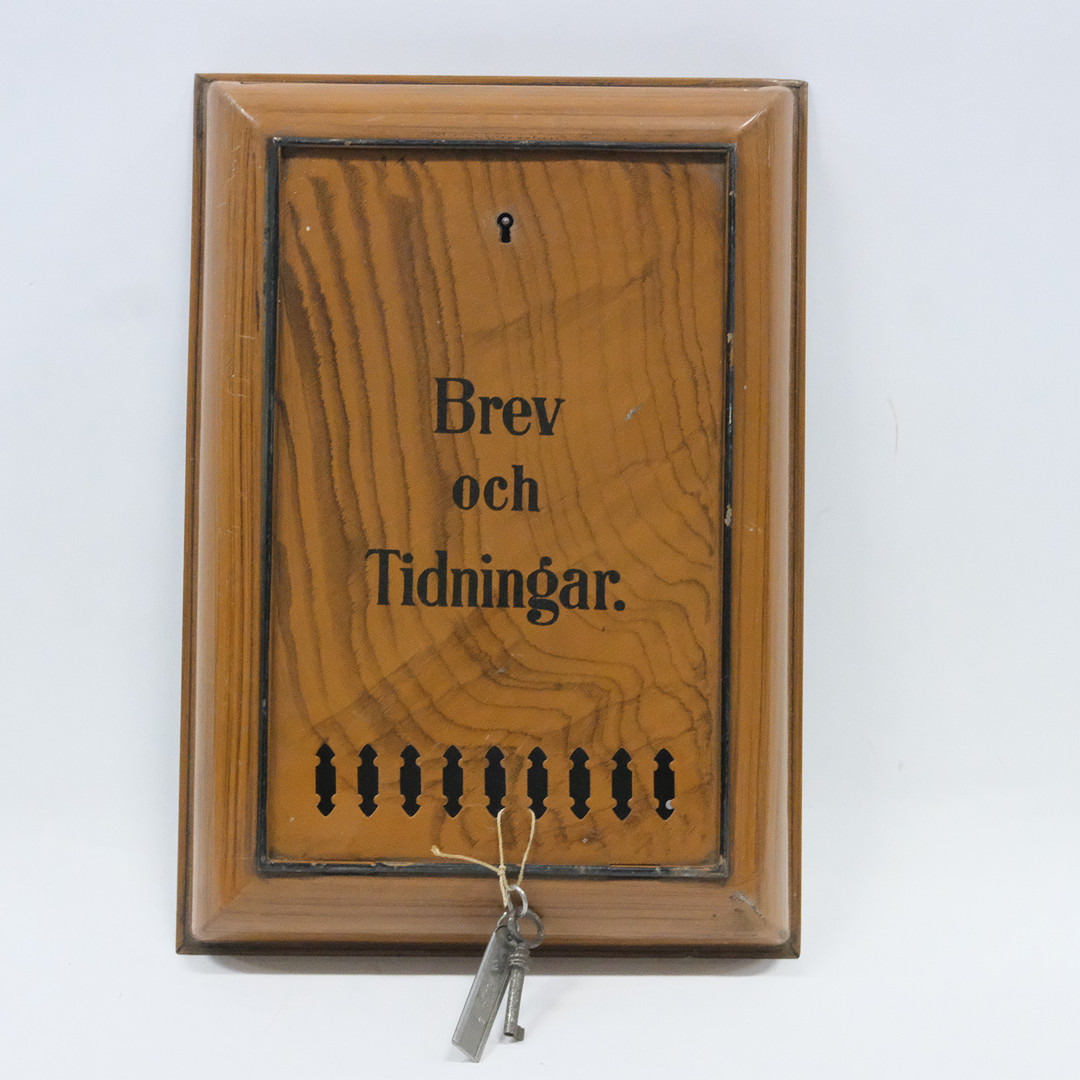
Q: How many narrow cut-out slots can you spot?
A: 9